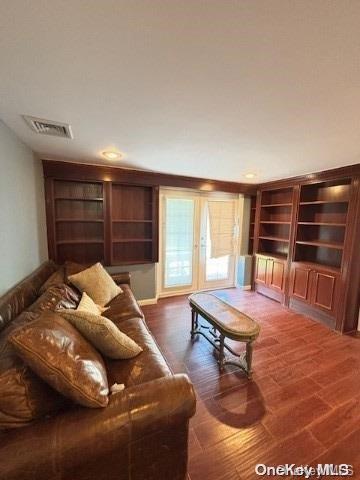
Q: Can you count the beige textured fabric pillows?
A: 3